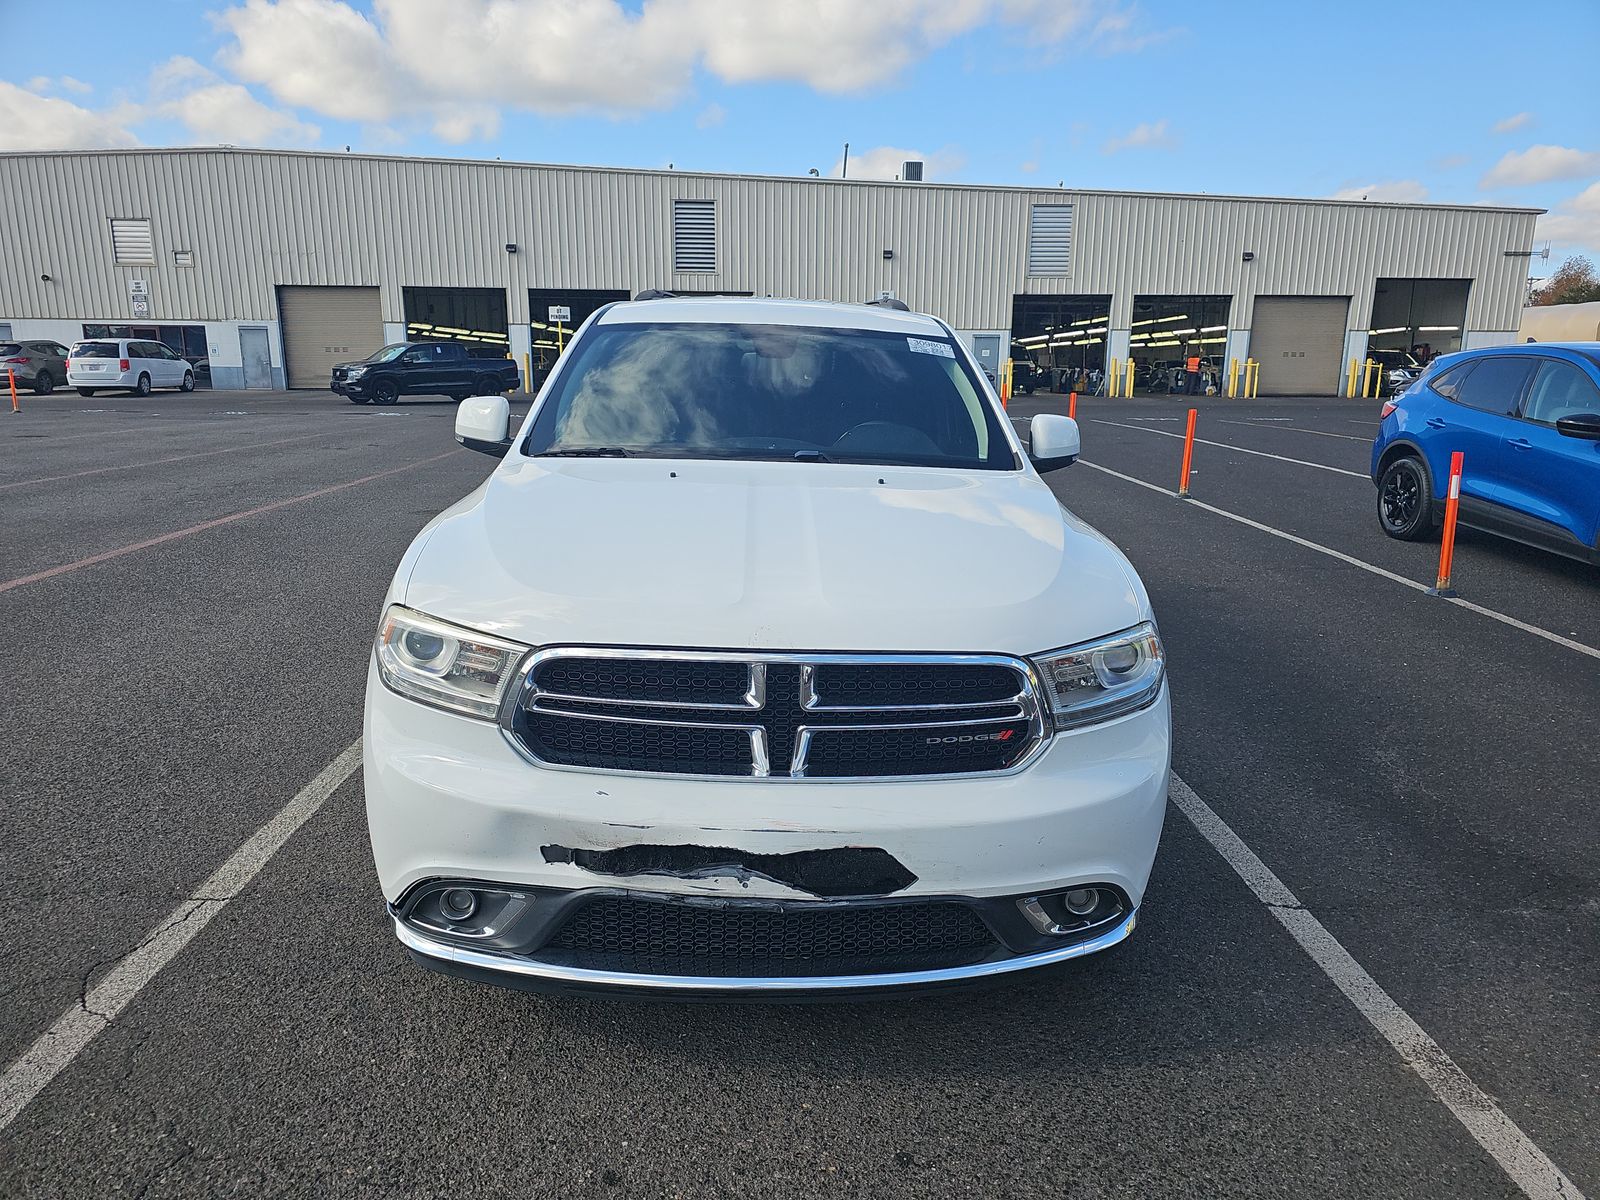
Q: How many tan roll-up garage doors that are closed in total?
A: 2